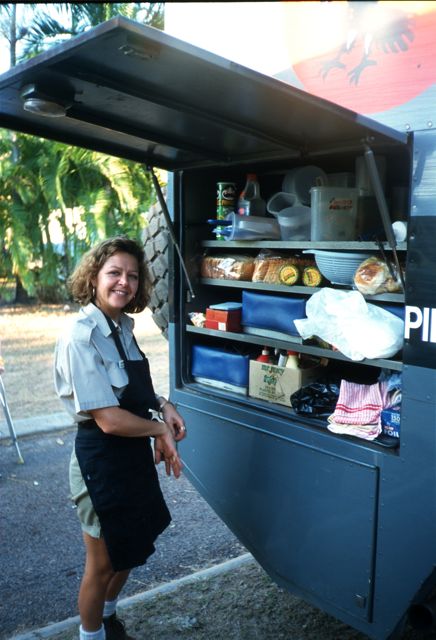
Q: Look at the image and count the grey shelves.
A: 3